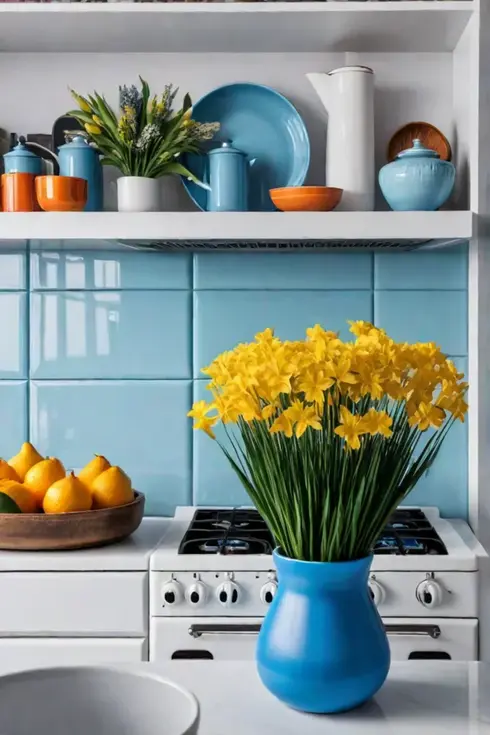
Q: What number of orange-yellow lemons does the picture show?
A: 7